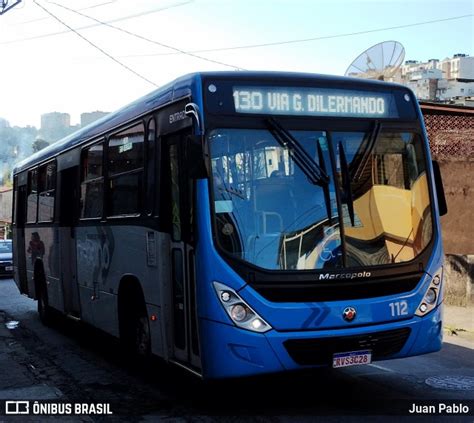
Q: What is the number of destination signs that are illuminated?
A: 1